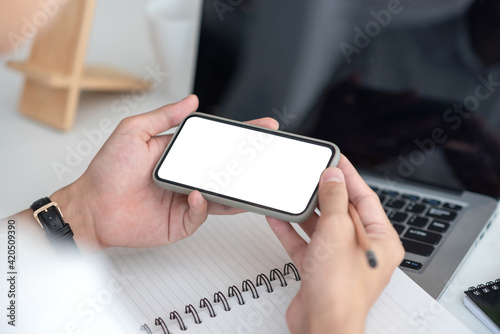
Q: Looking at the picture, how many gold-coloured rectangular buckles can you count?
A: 1